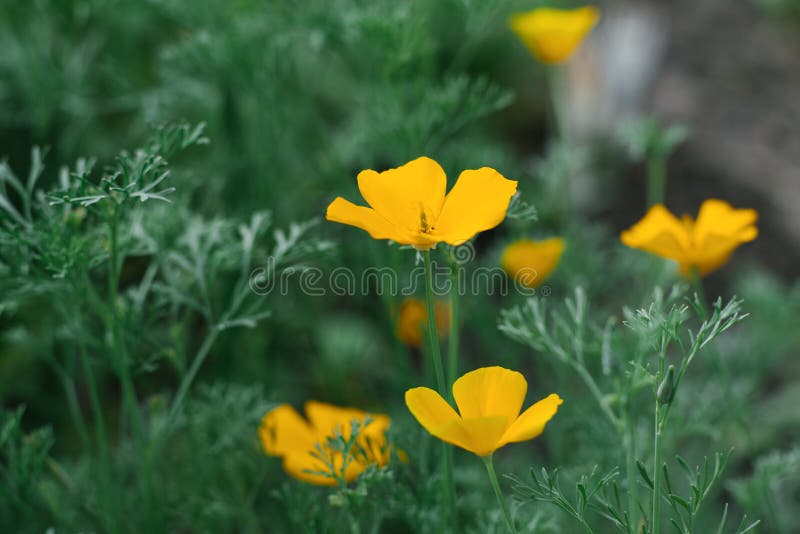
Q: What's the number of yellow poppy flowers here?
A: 7